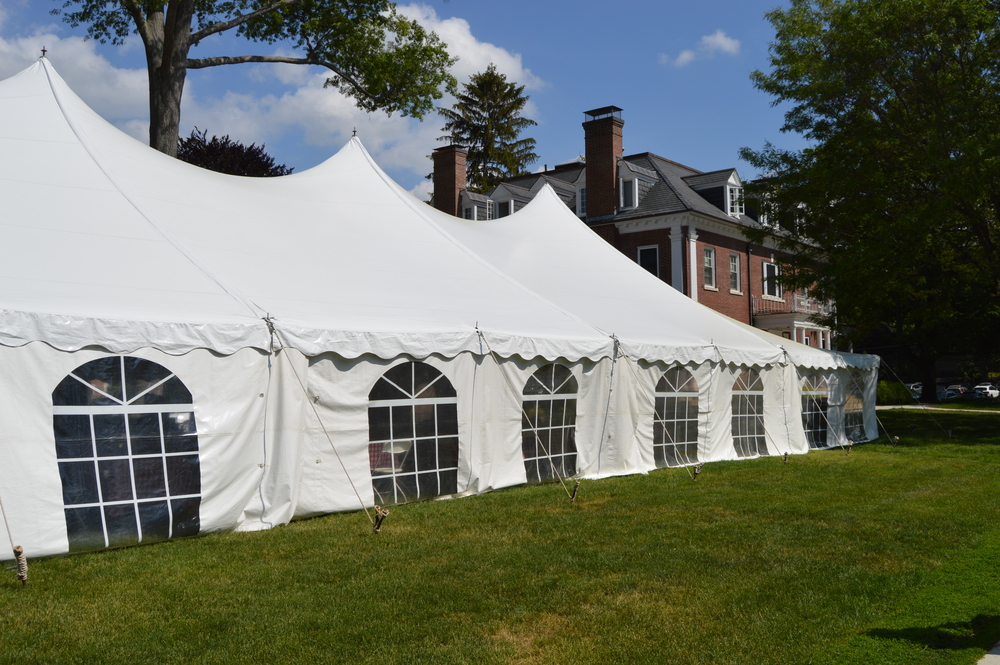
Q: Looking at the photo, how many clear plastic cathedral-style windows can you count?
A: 7